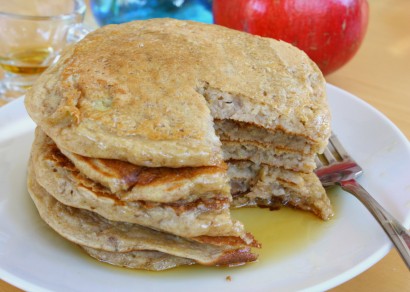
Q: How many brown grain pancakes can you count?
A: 5